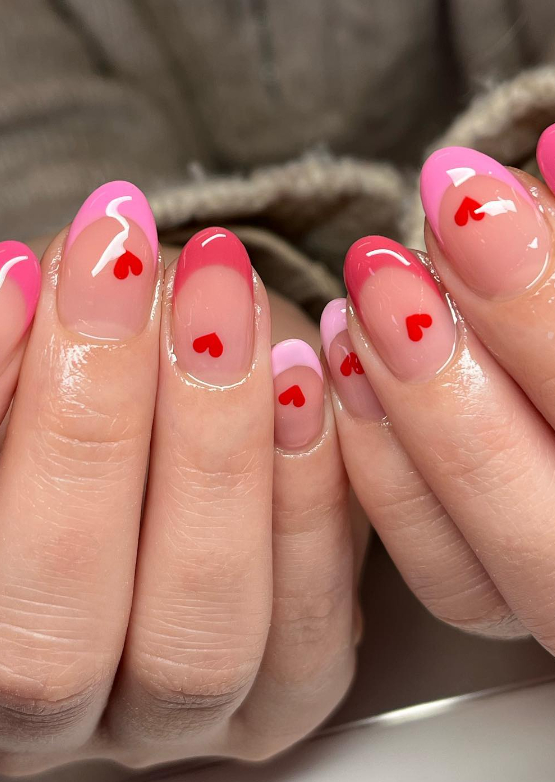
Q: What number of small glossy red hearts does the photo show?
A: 6